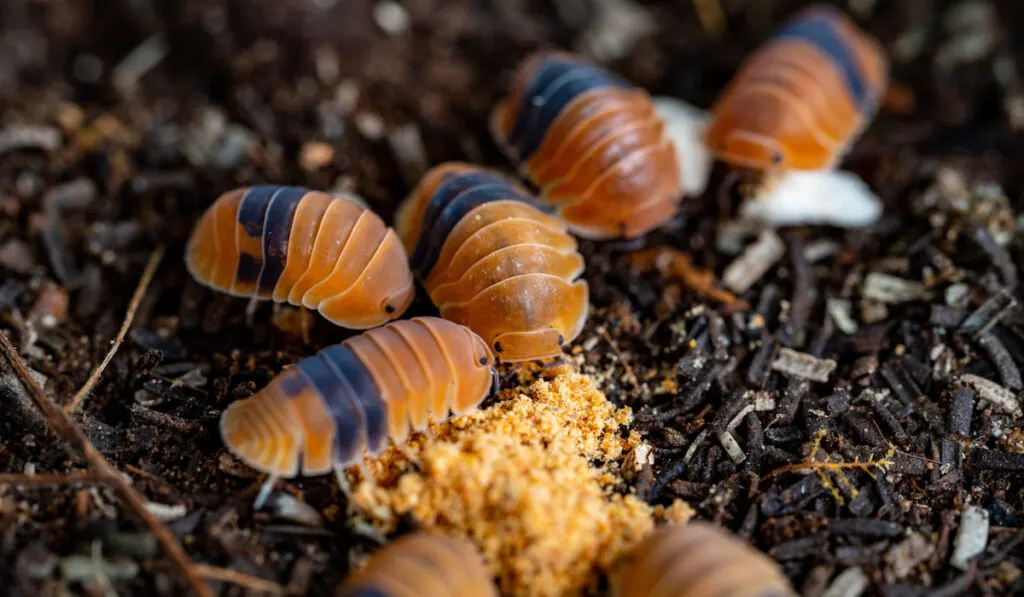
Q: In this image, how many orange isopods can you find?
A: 7